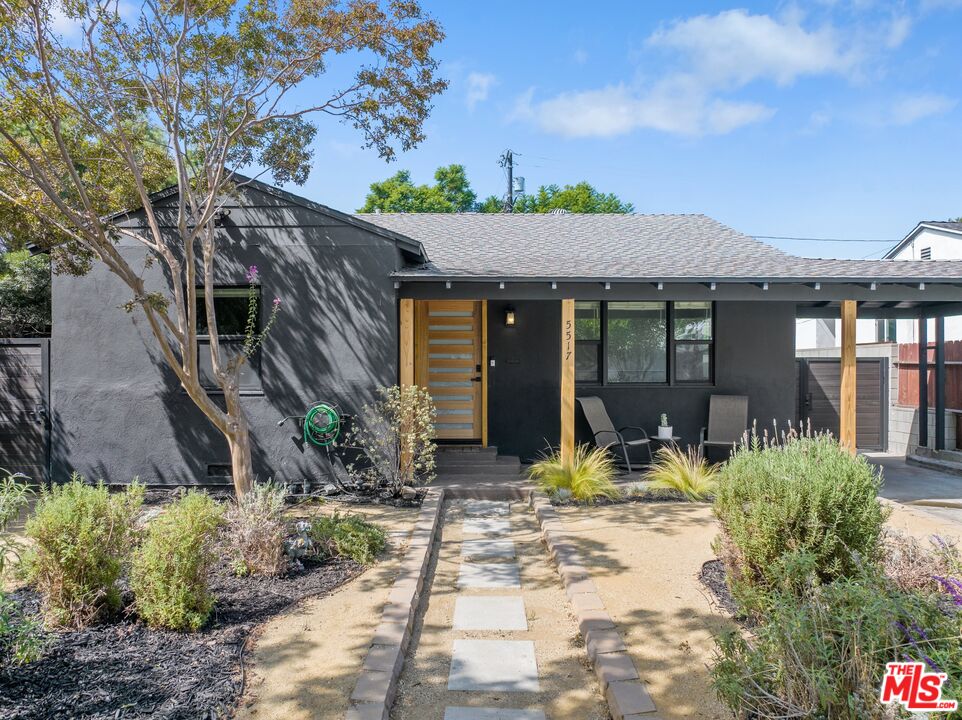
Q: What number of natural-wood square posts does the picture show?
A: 3